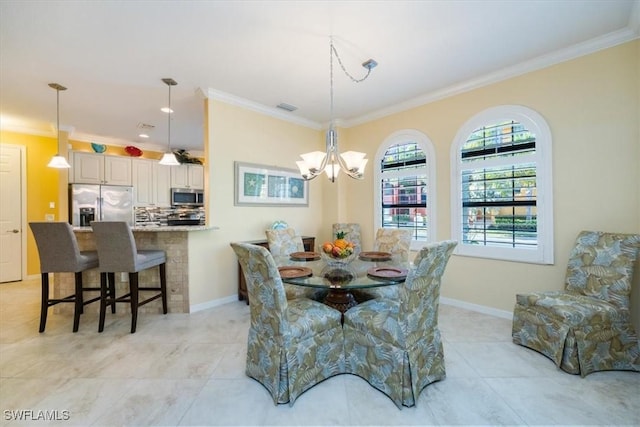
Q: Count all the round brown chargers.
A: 4